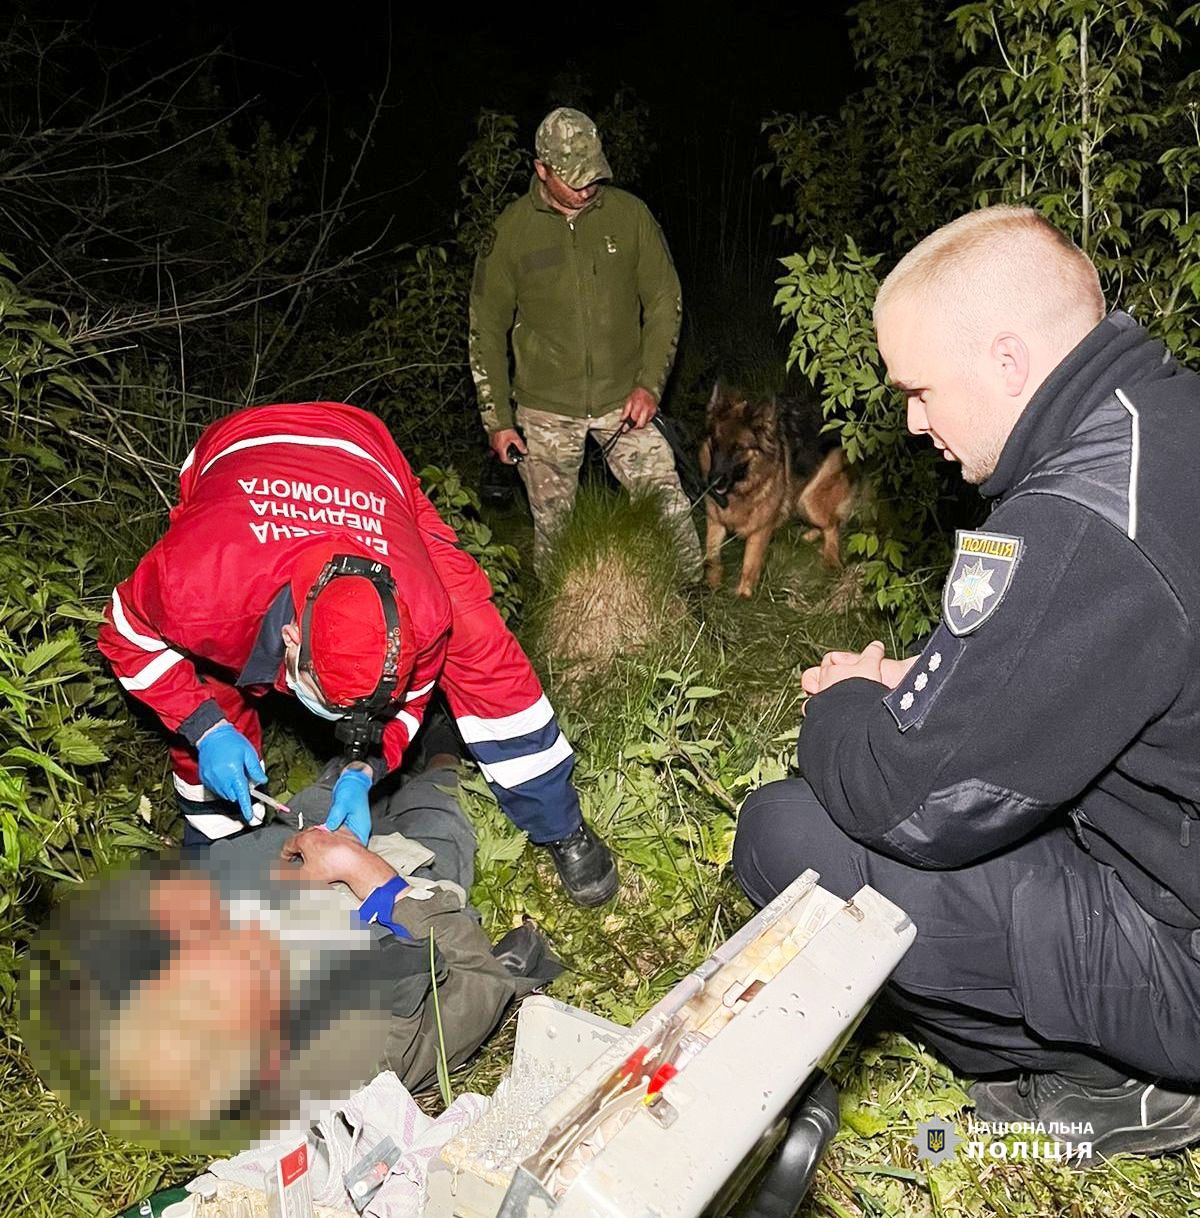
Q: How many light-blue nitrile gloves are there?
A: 2